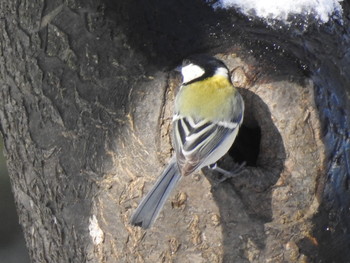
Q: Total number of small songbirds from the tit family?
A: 1